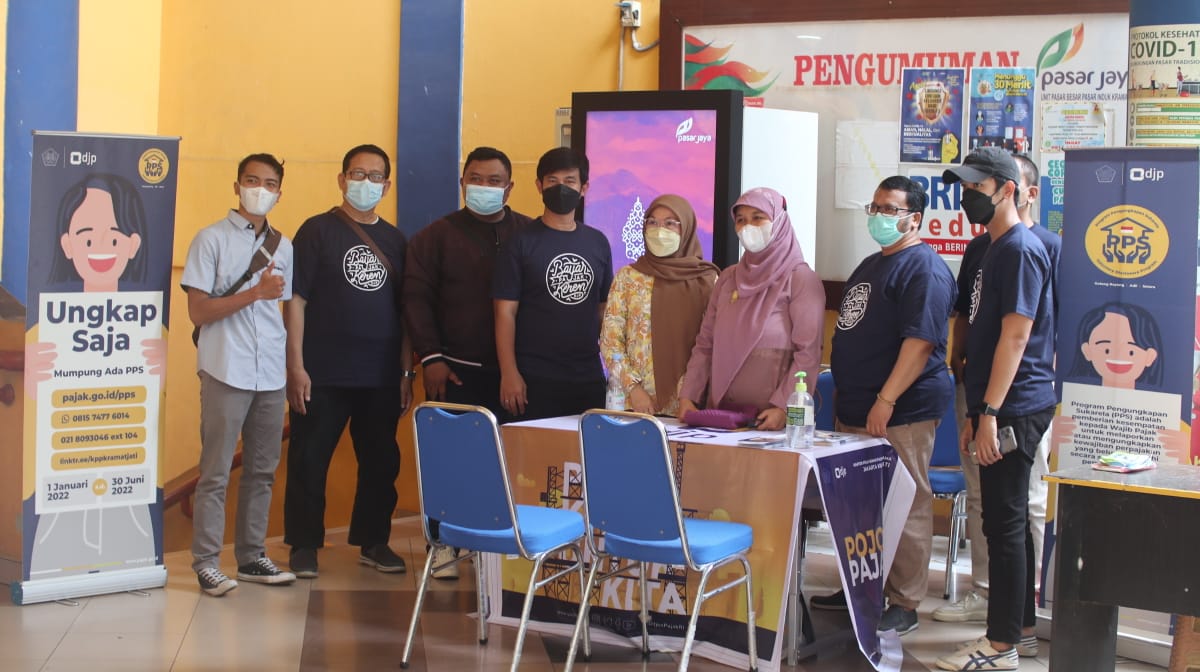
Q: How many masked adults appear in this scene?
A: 9